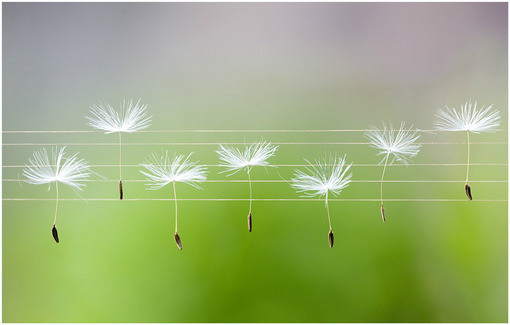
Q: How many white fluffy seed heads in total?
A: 7